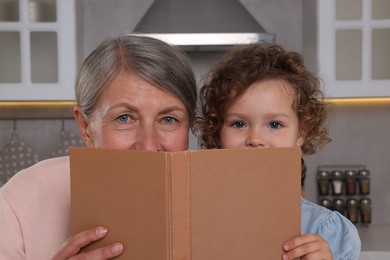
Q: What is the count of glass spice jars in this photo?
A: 8